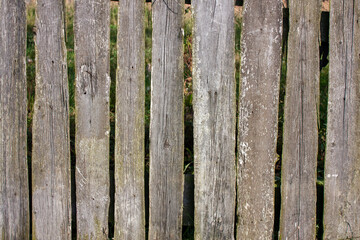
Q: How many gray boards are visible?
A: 9